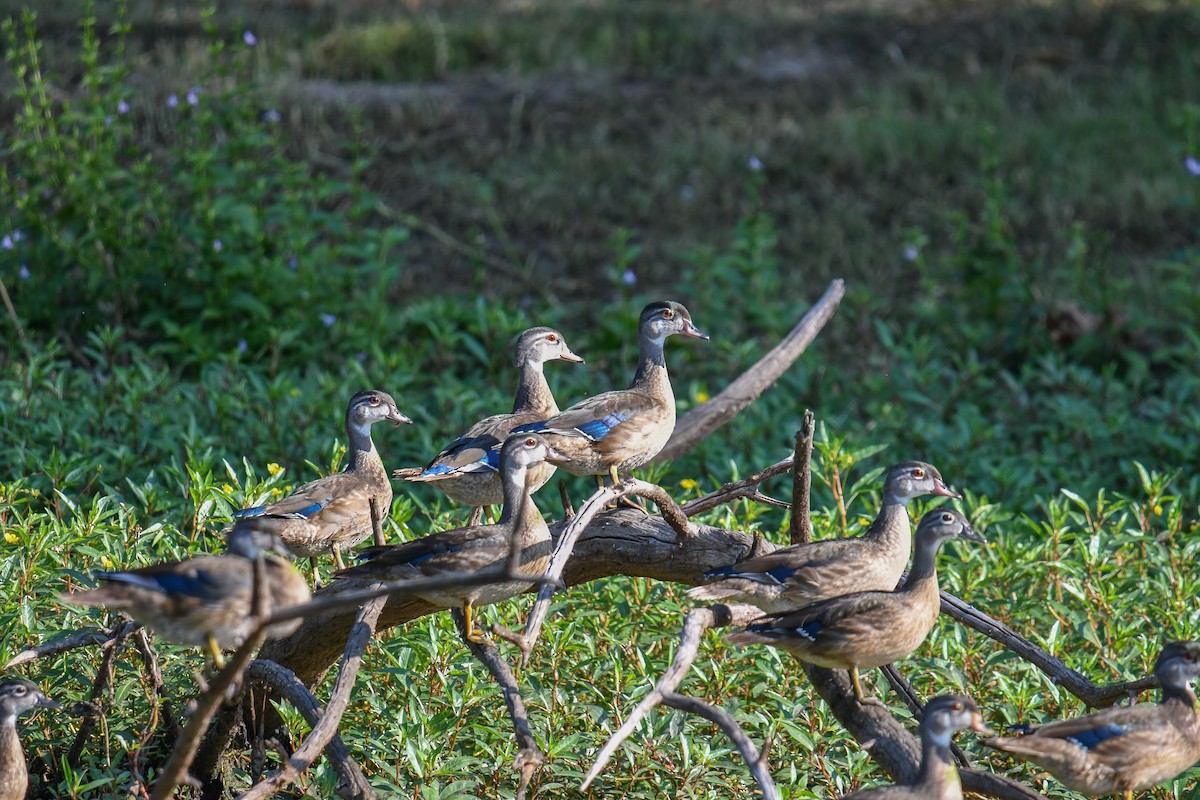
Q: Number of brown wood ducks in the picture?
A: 10